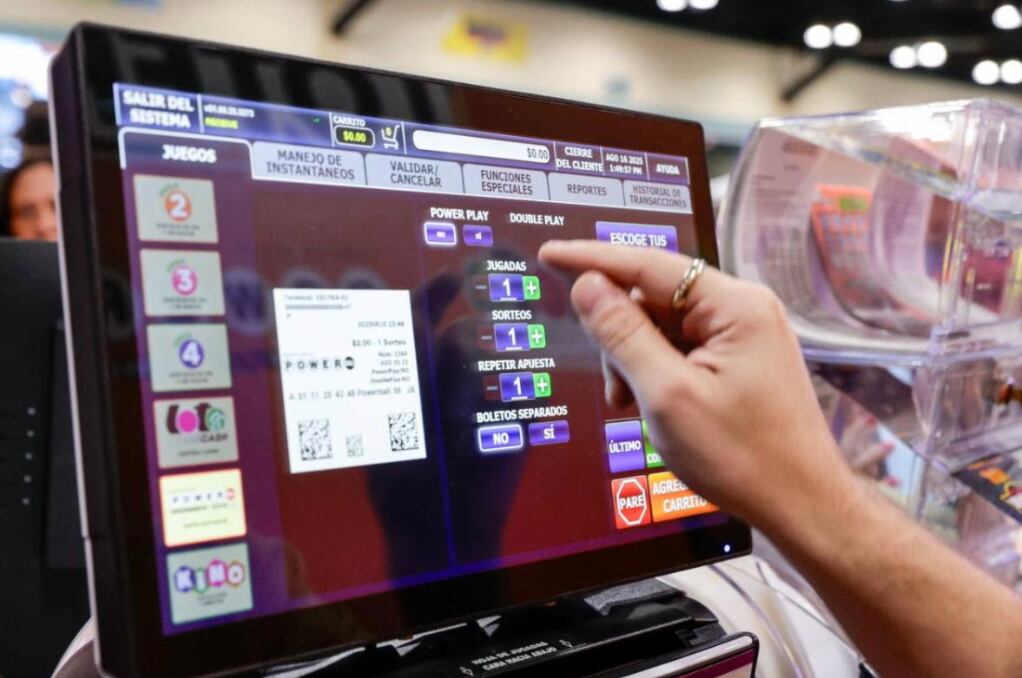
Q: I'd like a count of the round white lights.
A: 9